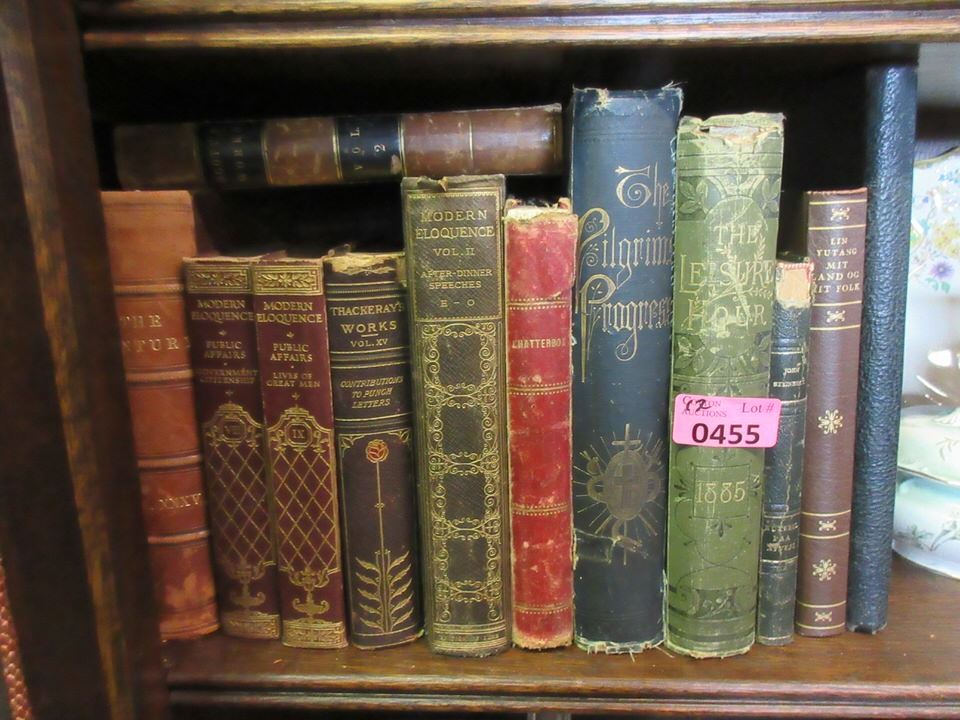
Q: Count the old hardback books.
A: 12